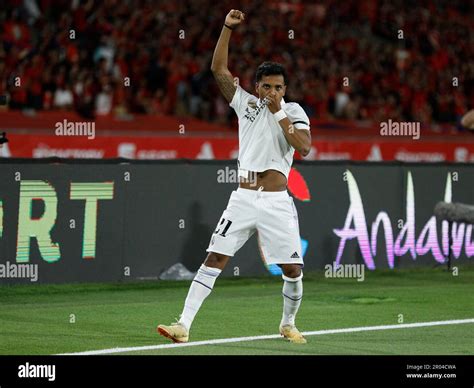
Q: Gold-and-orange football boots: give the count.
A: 2